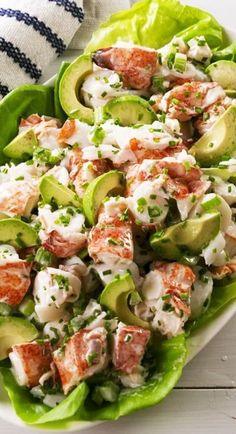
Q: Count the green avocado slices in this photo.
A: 11